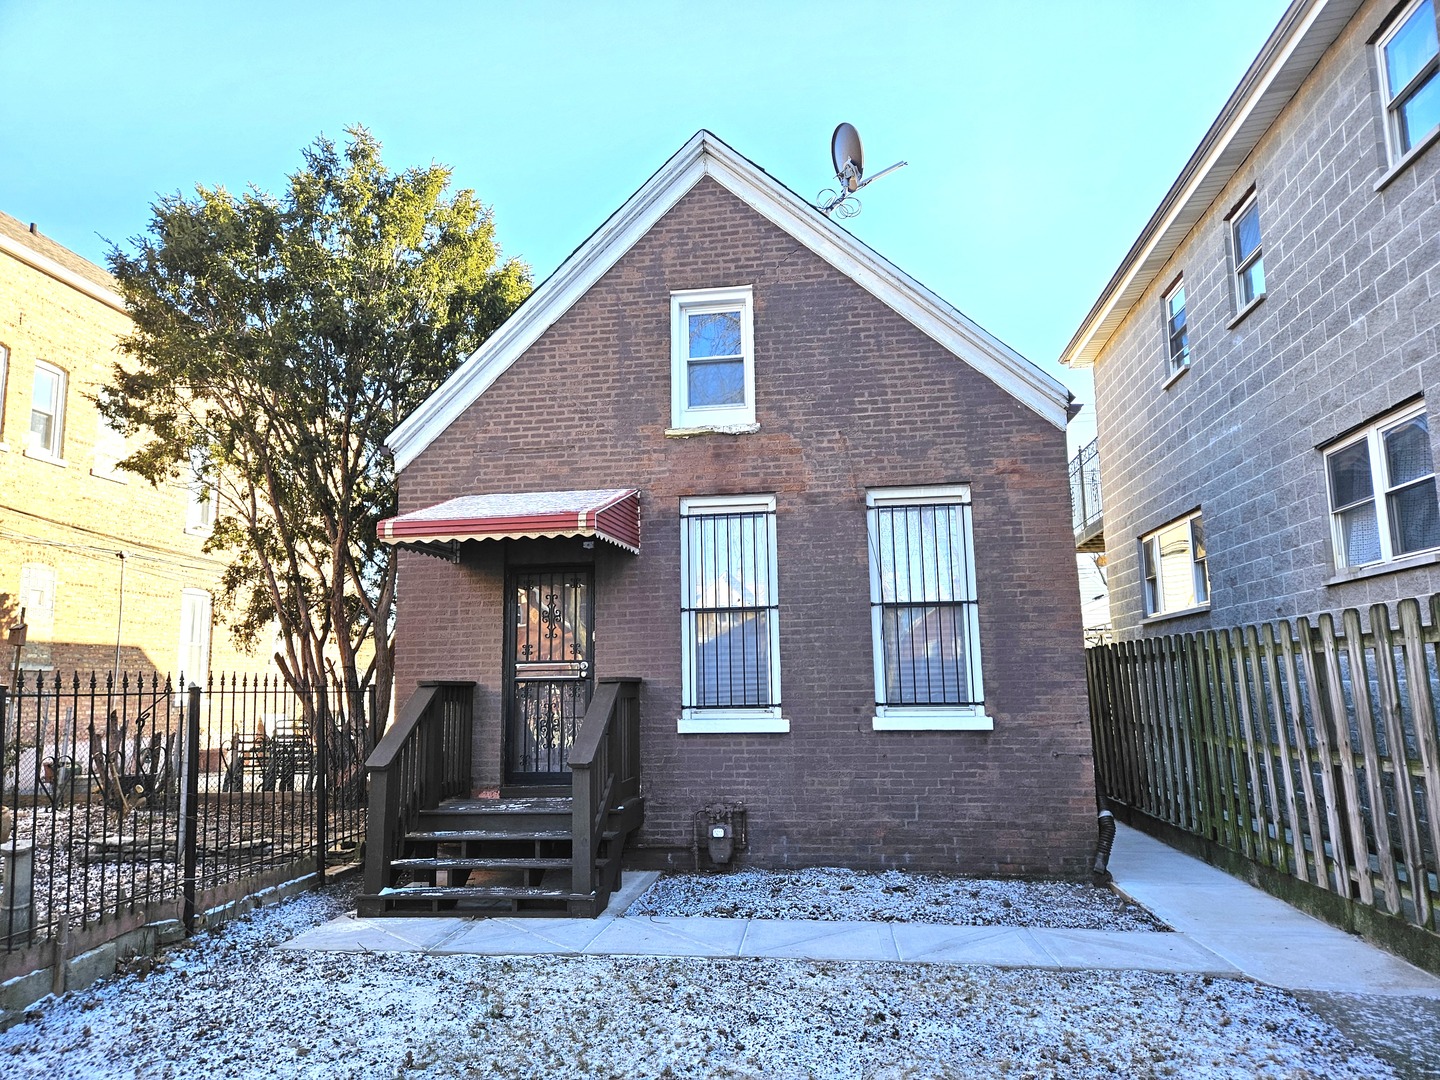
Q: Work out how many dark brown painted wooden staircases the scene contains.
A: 1